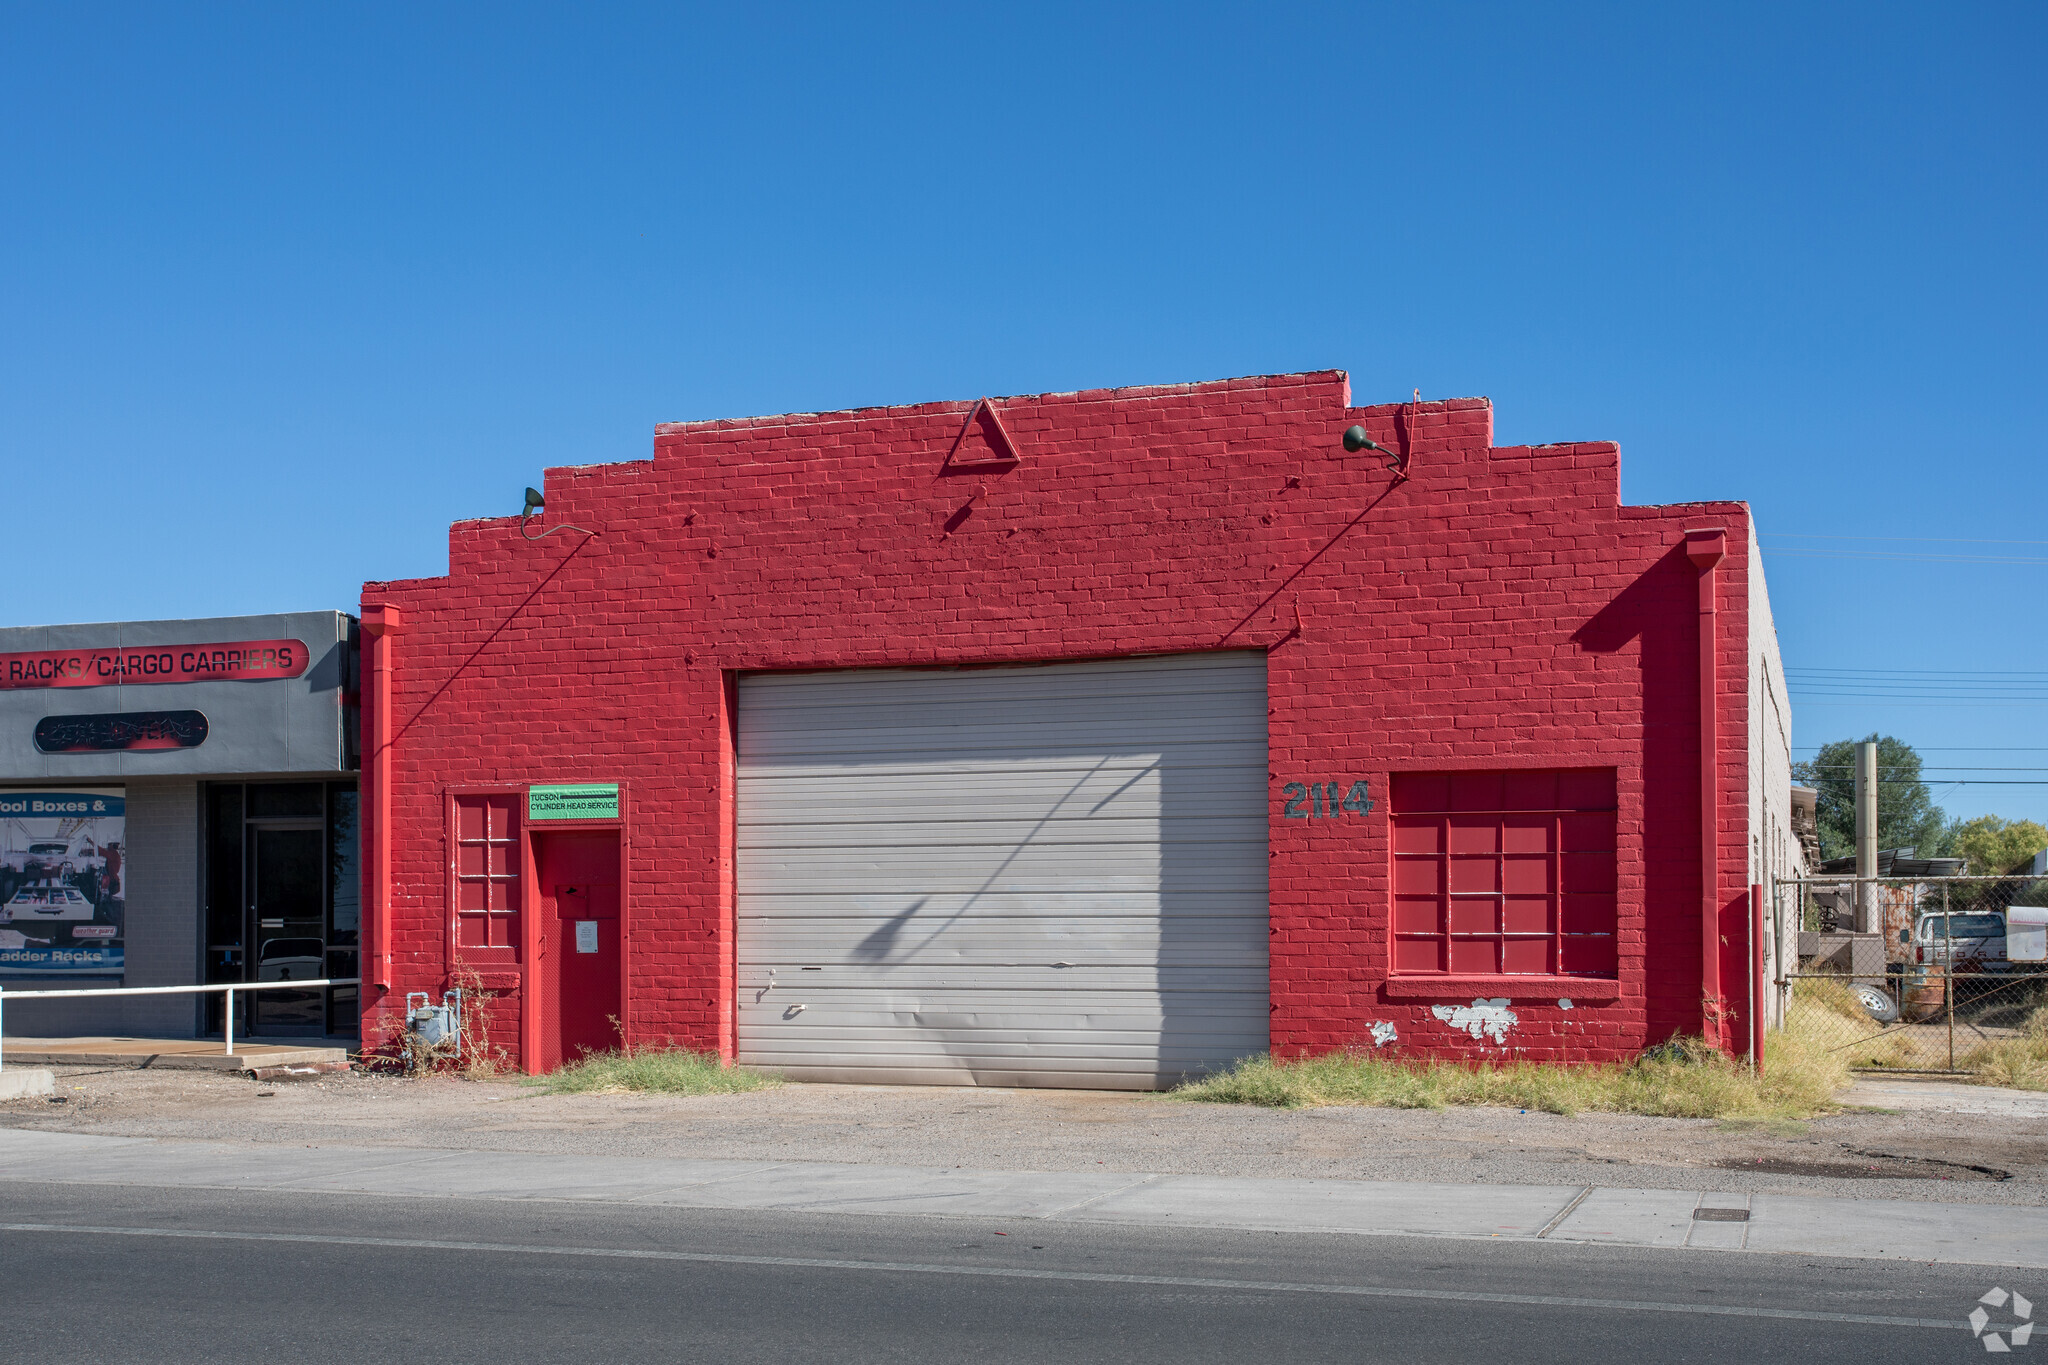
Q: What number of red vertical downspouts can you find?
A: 2